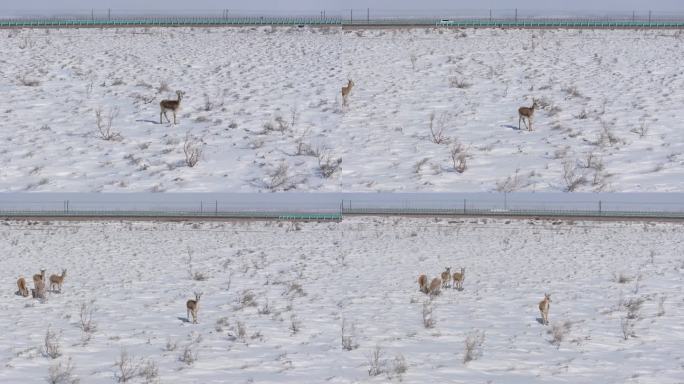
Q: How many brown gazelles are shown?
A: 13